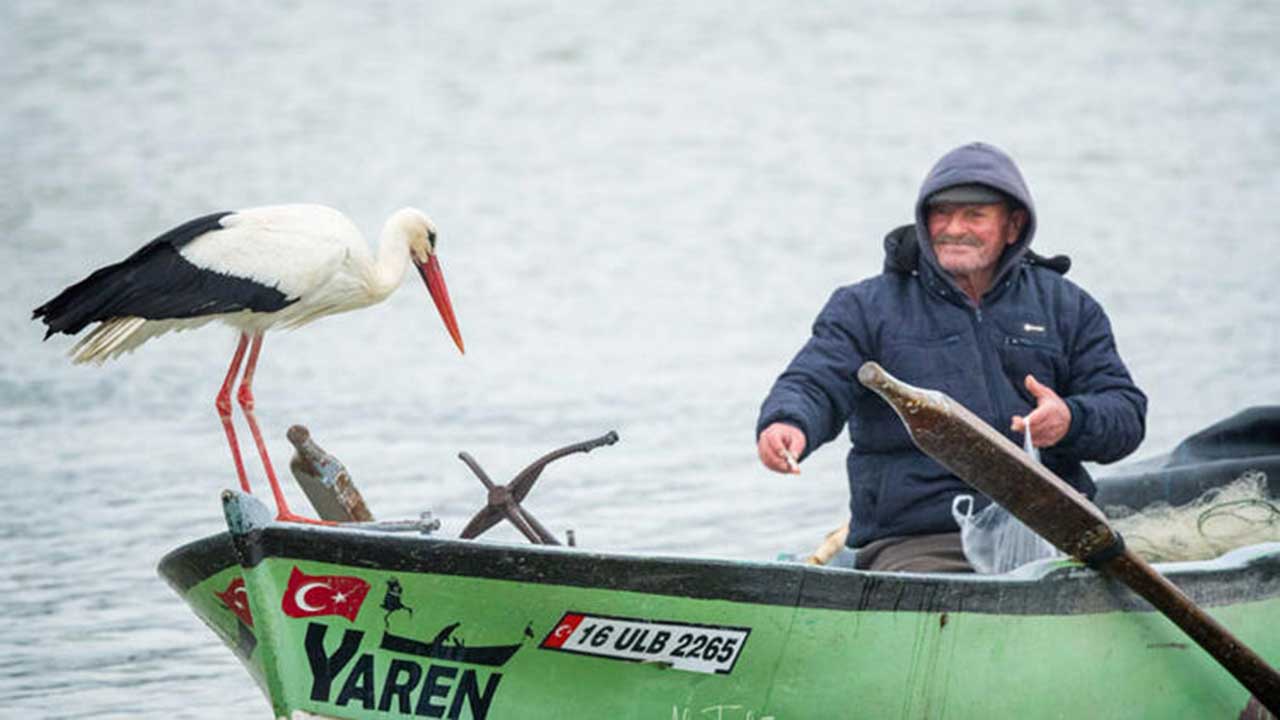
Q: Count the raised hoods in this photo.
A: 1